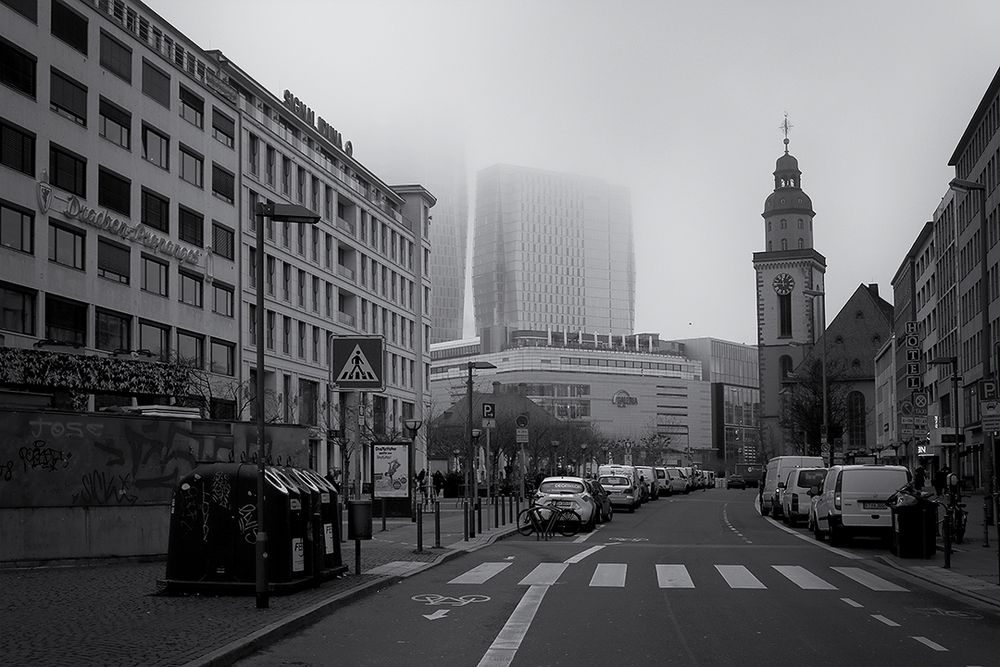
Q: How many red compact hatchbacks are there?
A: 0